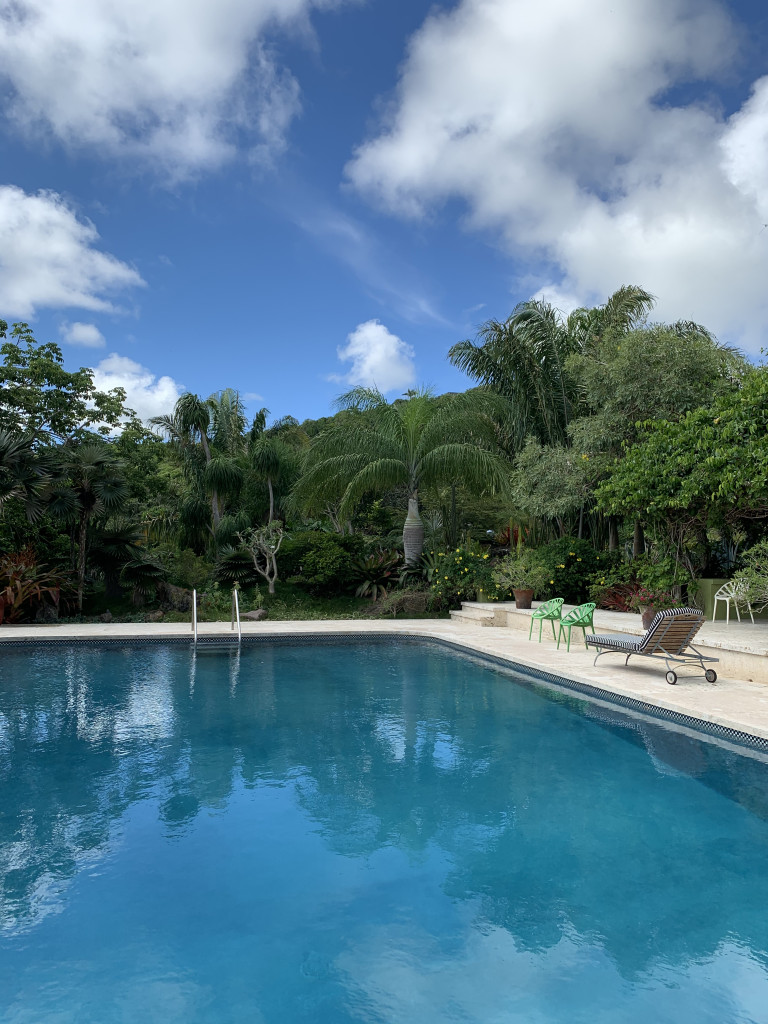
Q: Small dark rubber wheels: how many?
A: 2